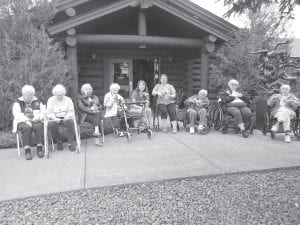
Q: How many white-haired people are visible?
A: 7